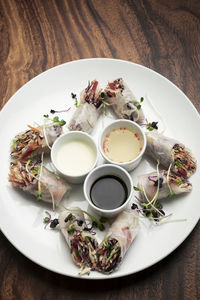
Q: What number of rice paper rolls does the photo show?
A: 8